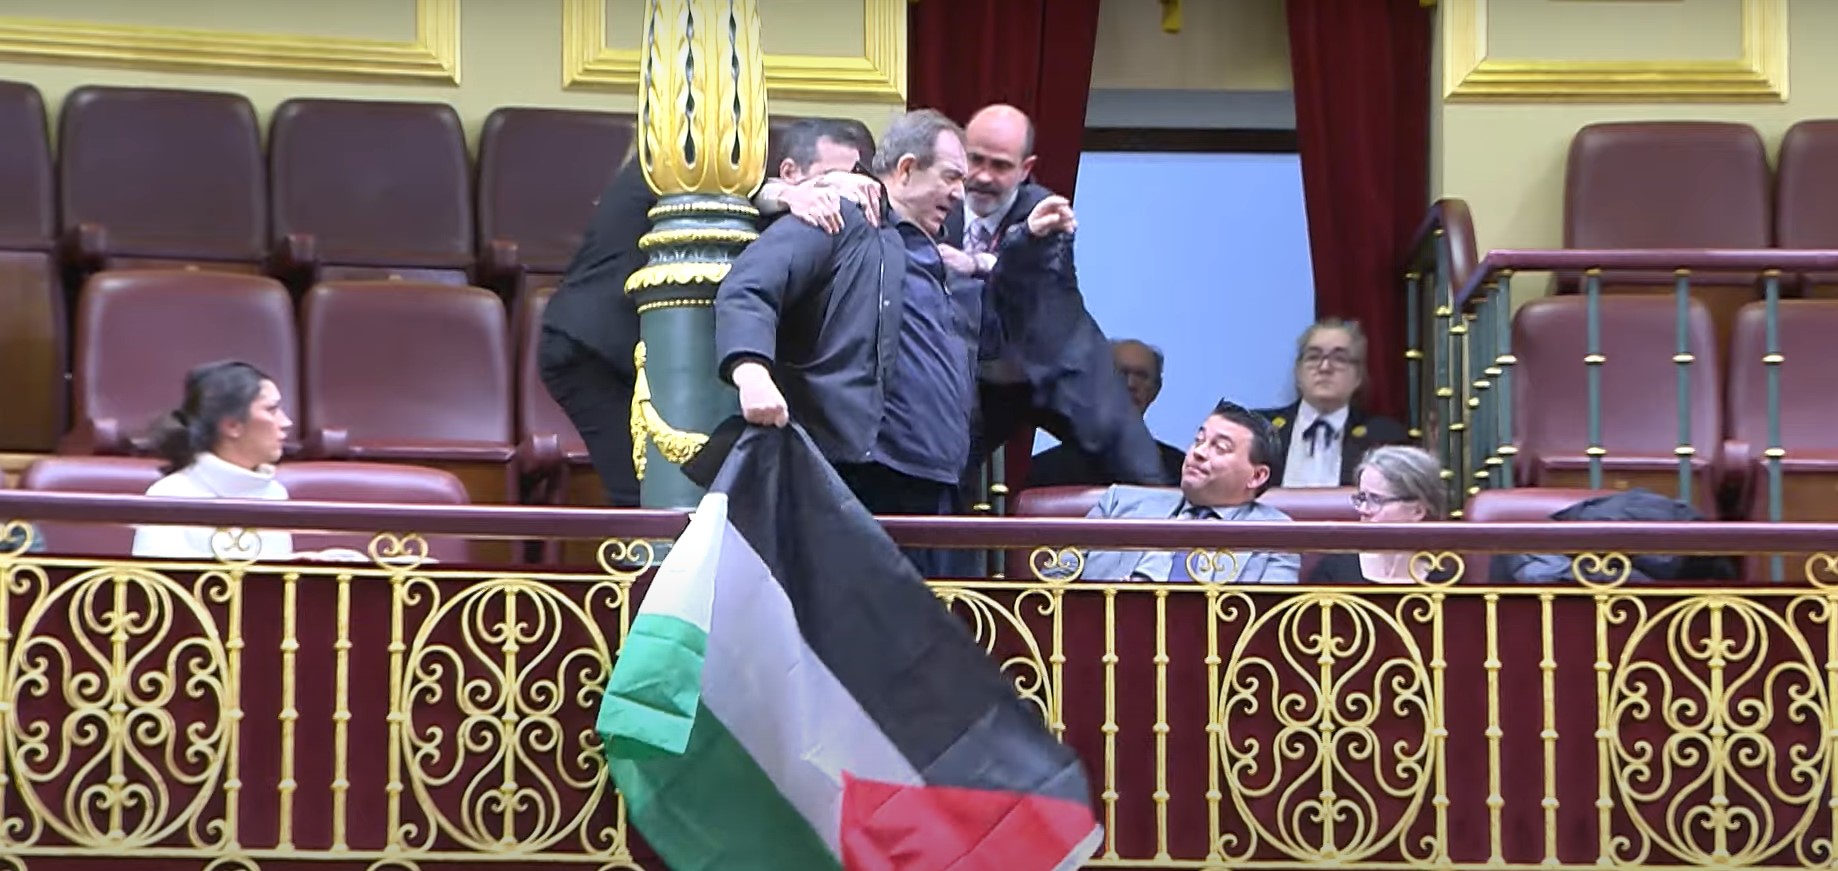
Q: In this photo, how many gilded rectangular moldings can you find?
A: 3